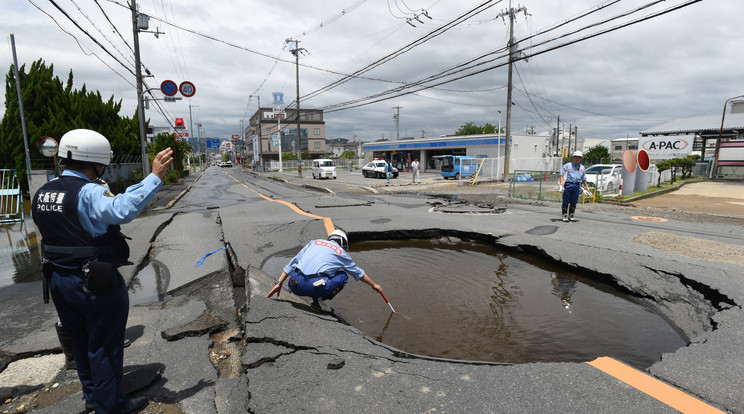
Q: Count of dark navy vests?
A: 1